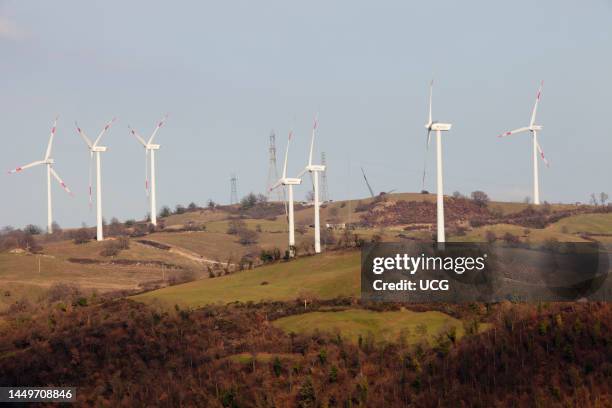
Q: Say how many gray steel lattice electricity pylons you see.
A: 3